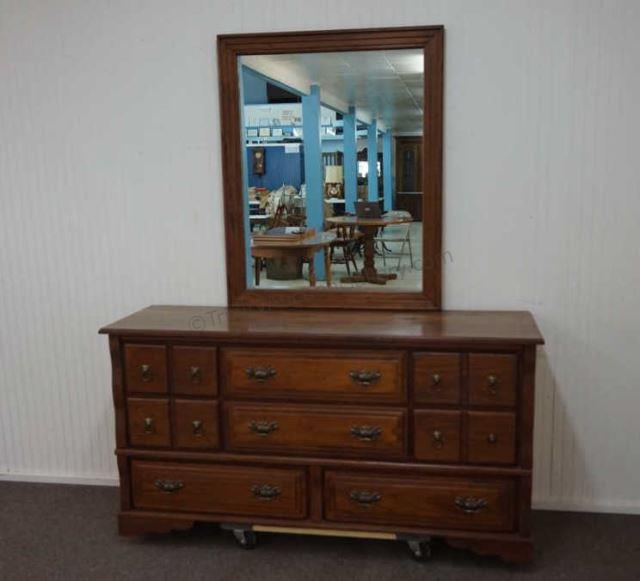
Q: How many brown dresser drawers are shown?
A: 12